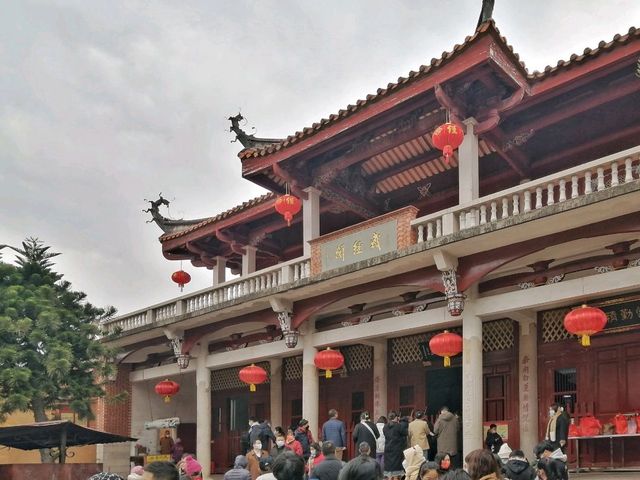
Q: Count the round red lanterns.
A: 8